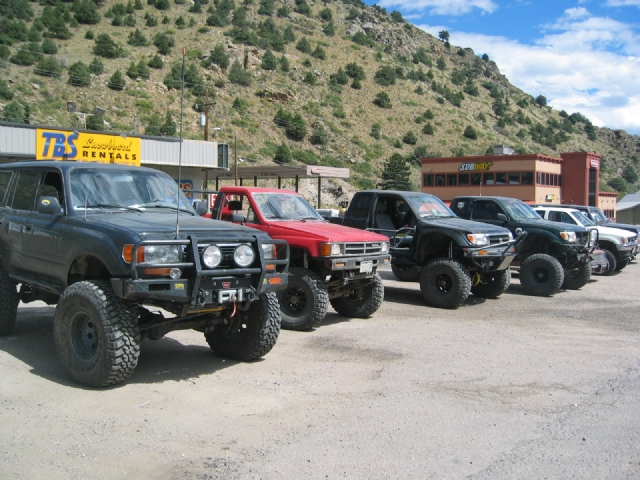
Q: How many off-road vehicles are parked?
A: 6